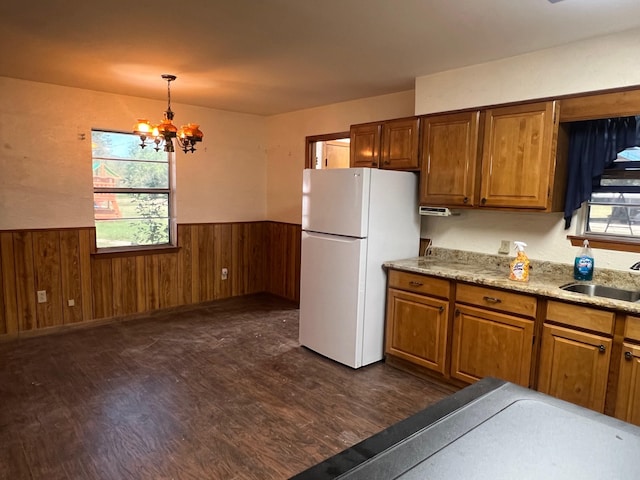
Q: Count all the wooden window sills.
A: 2